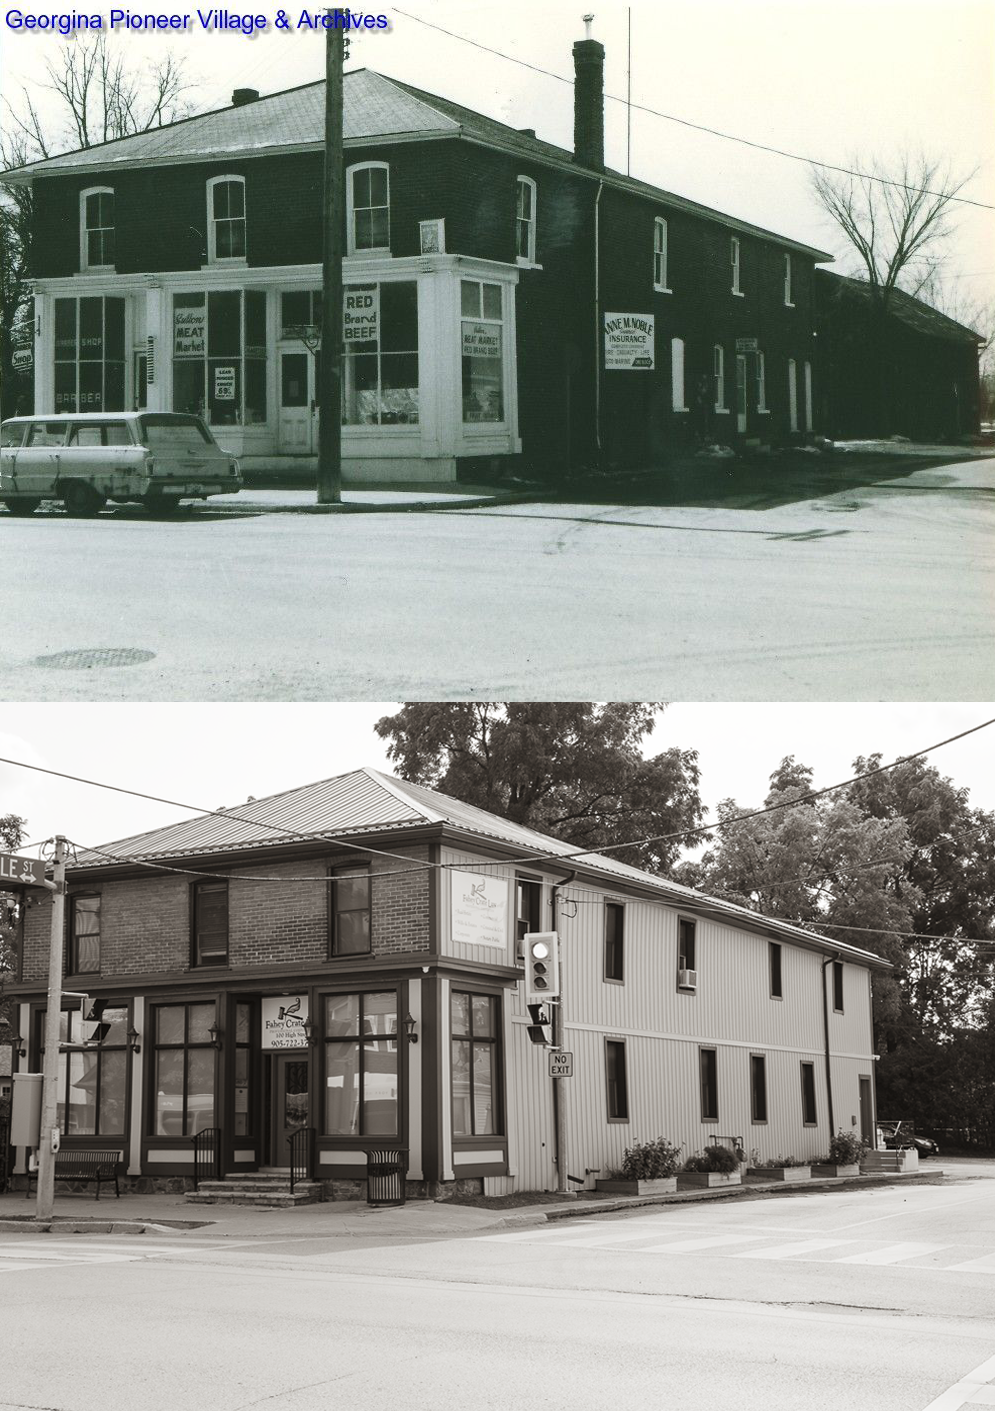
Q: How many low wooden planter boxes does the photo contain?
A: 4